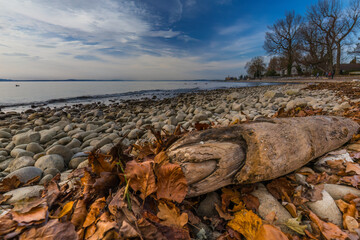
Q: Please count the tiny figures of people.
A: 4